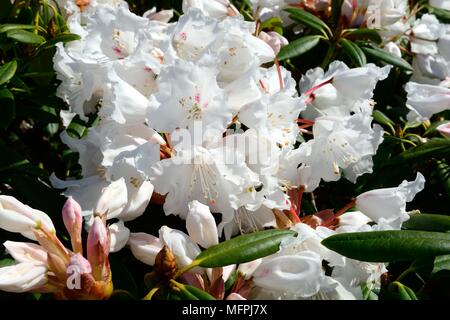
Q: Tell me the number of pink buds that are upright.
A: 2